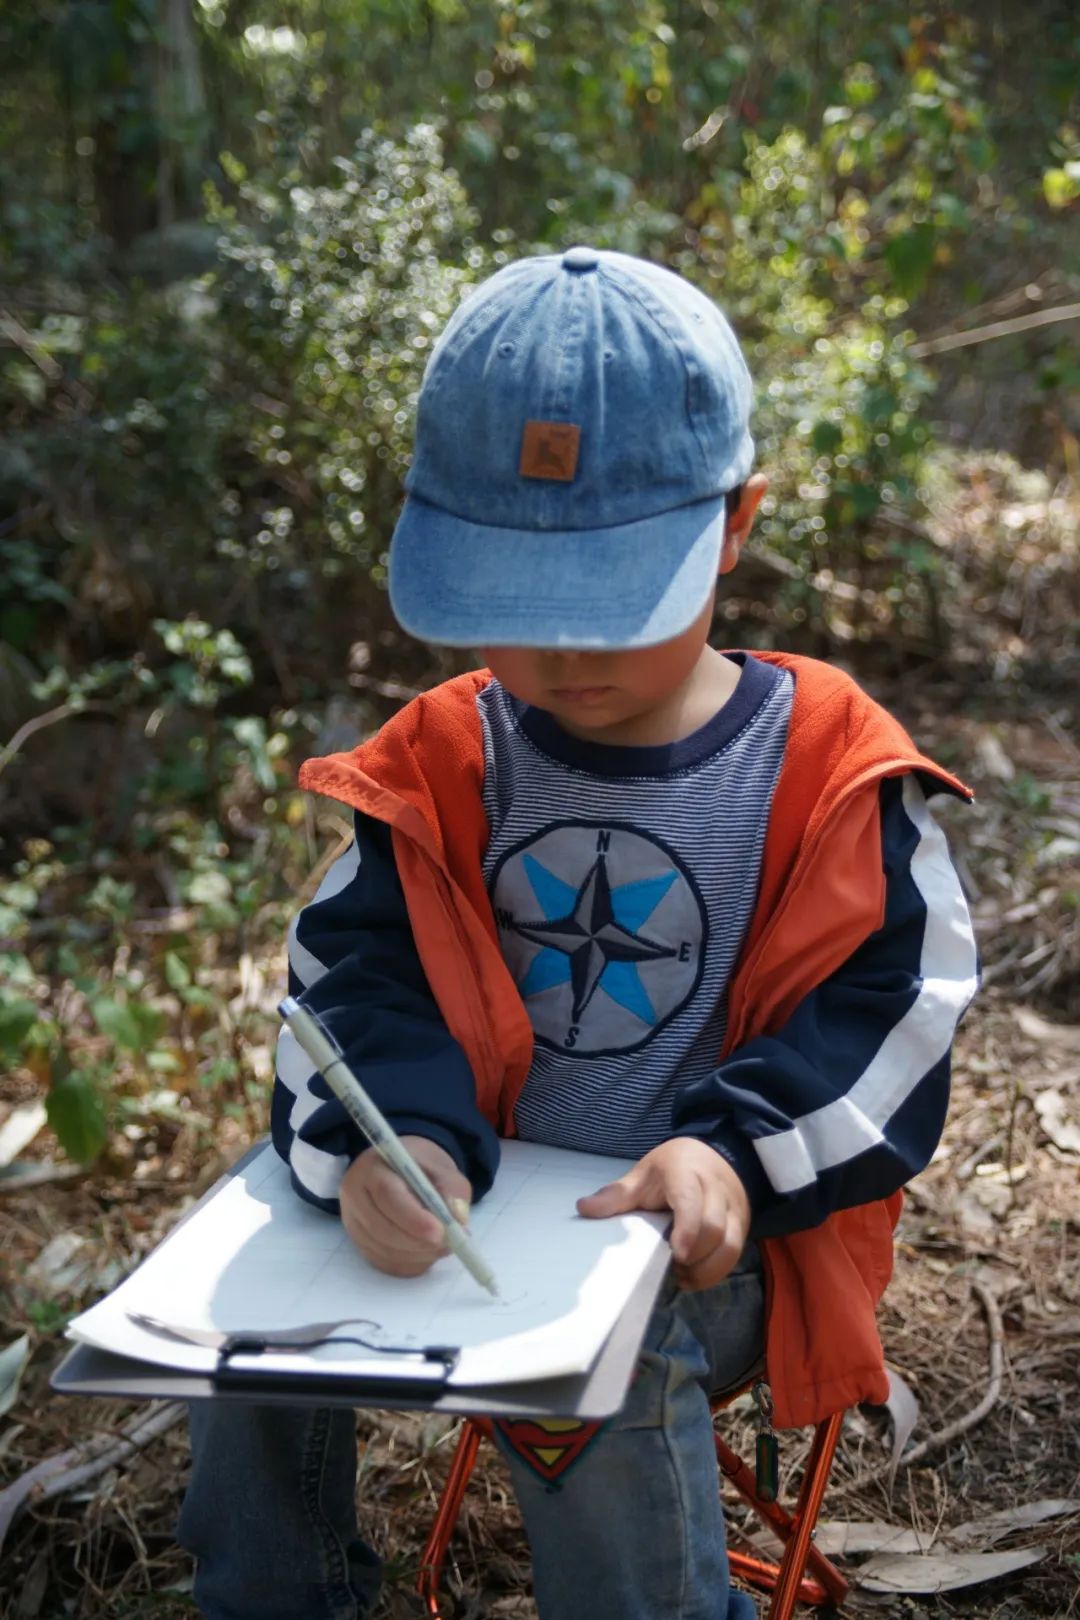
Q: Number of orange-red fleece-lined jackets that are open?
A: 1